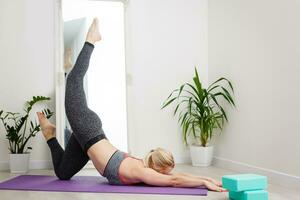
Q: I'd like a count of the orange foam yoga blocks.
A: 0